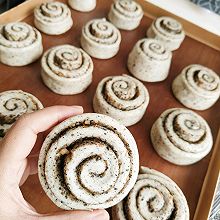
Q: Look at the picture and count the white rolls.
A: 14